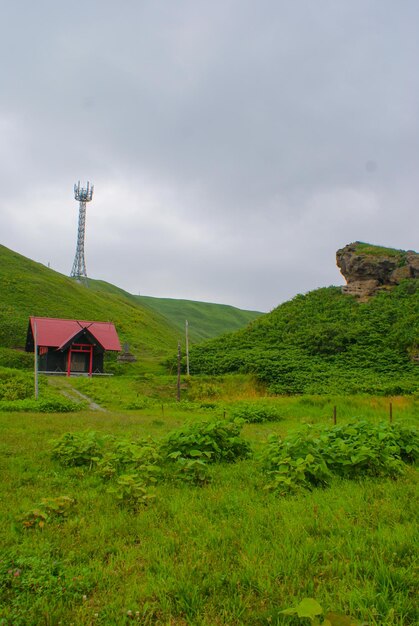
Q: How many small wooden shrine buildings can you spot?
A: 1